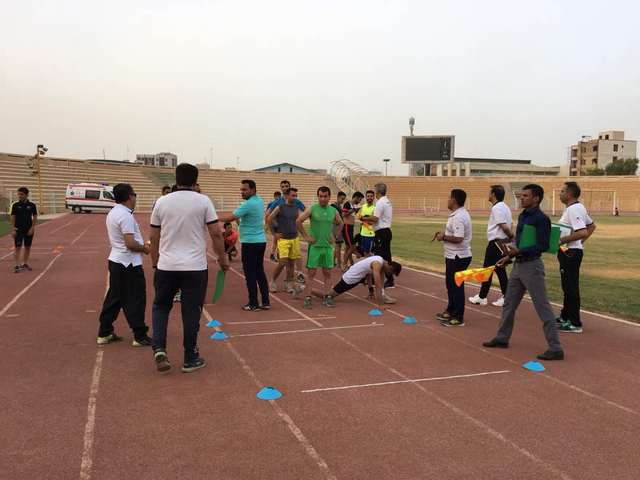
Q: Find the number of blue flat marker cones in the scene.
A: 6